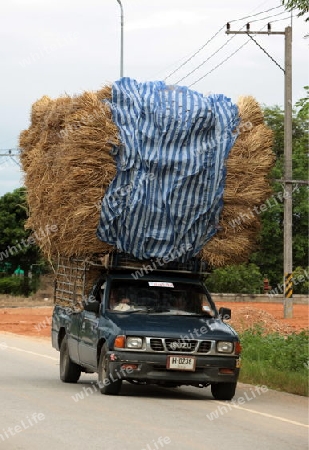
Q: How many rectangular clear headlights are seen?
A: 2